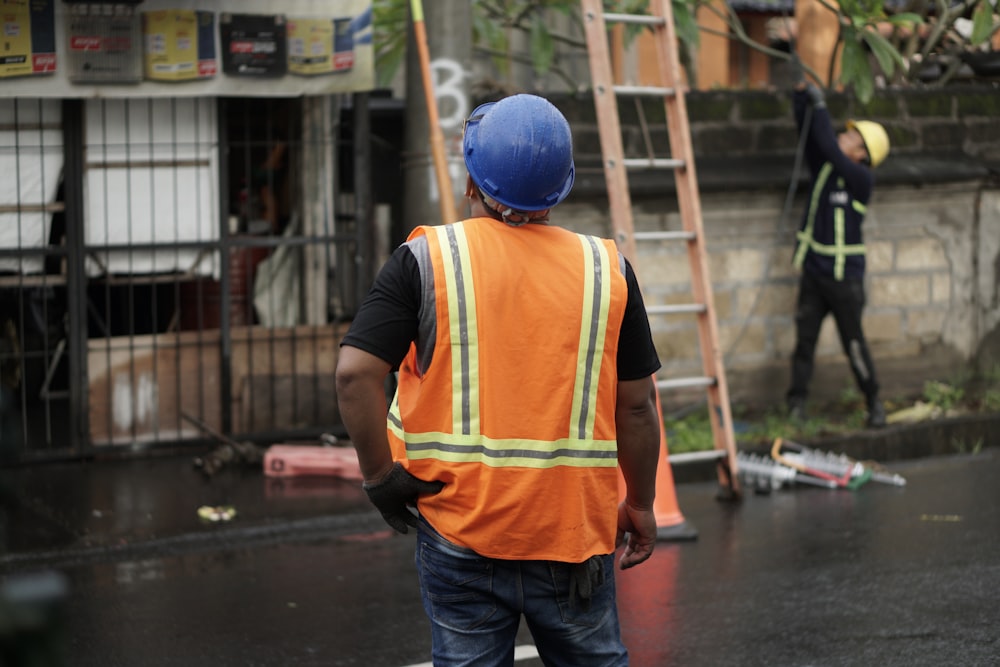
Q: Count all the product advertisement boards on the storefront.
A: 5